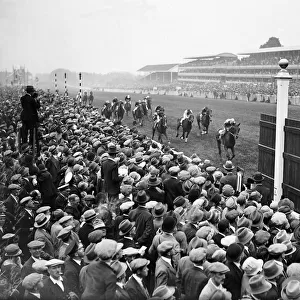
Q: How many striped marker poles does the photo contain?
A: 3